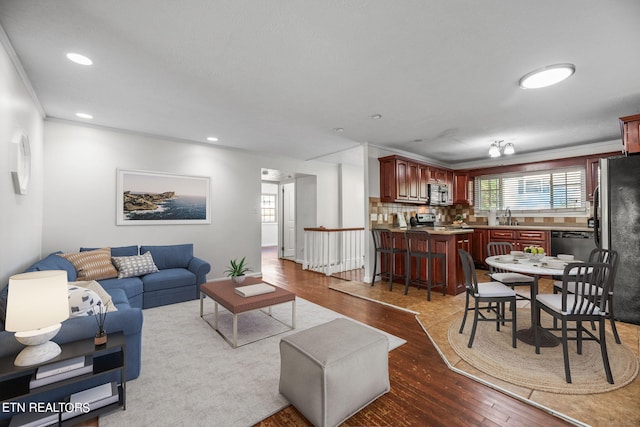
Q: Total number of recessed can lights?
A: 3